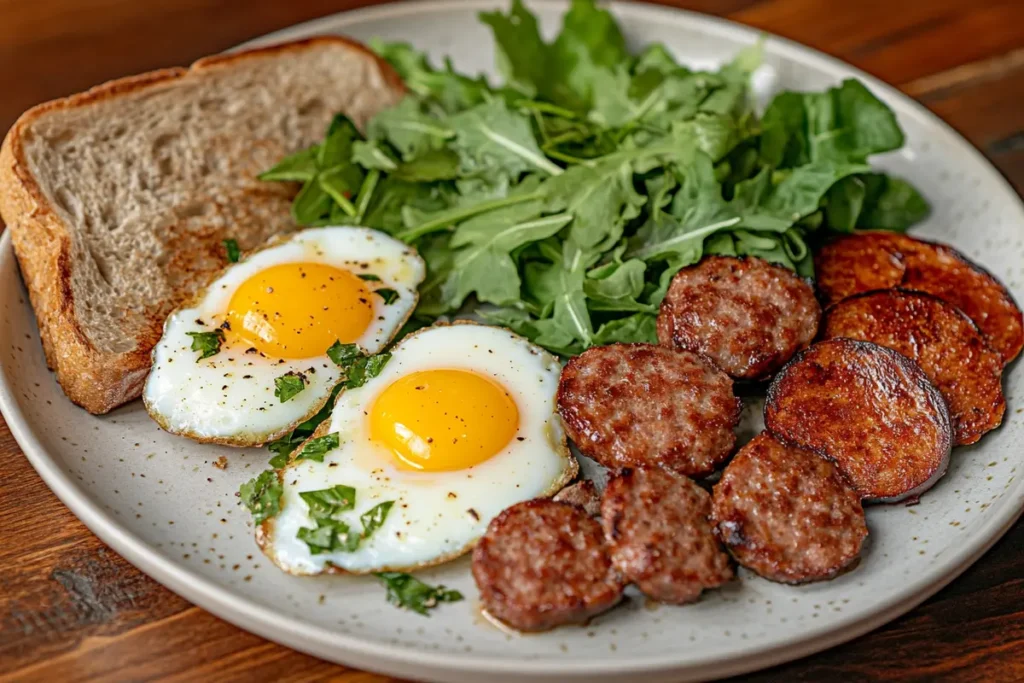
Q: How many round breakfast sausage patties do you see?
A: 5